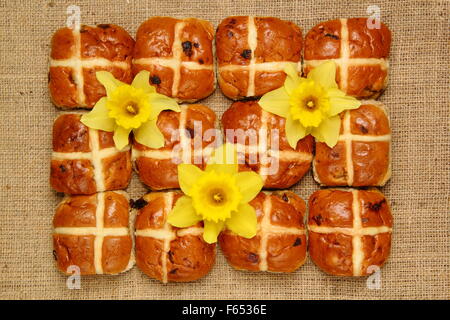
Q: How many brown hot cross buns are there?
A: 12